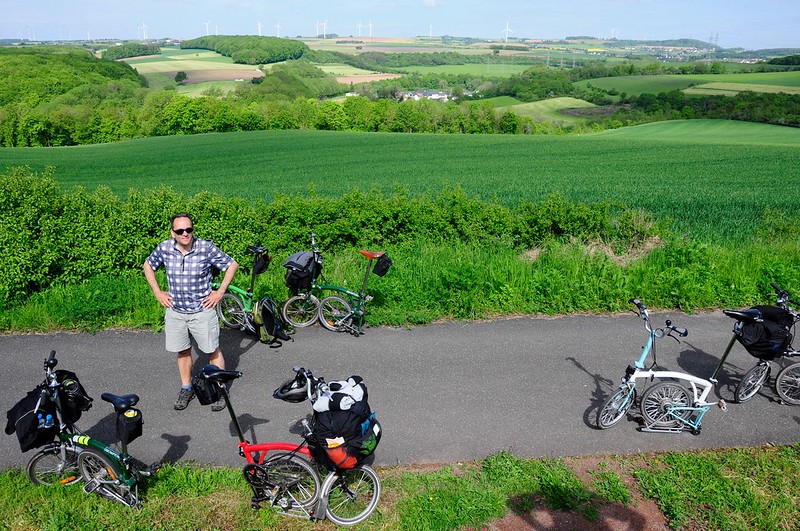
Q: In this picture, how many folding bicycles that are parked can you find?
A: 6